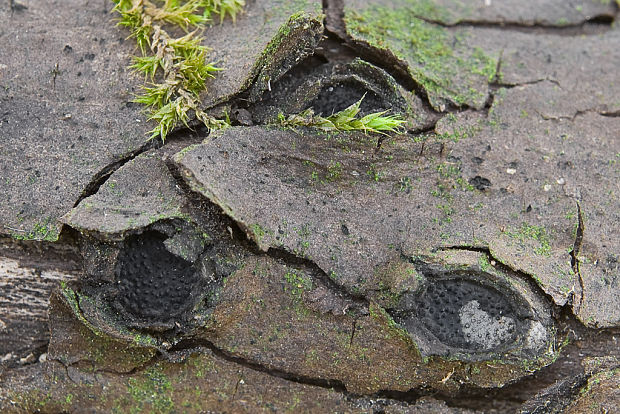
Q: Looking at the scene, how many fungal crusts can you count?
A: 3